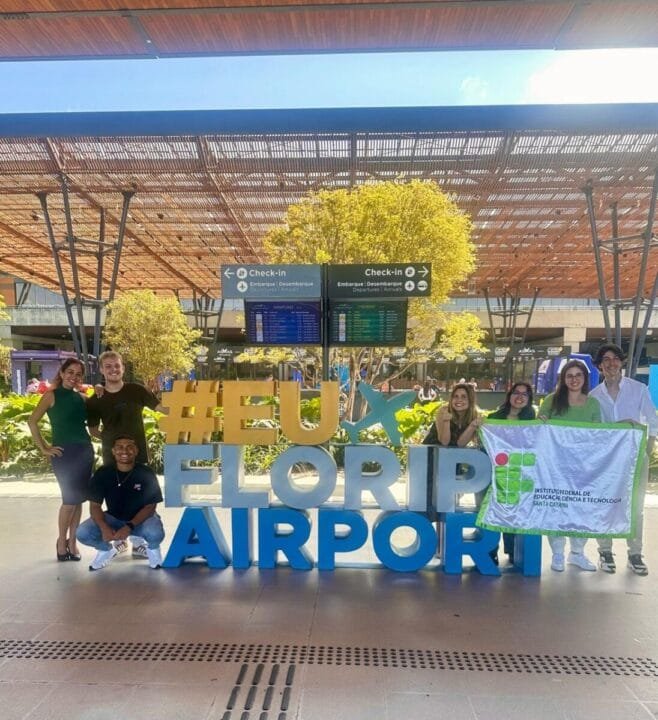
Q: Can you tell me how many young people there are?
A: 7